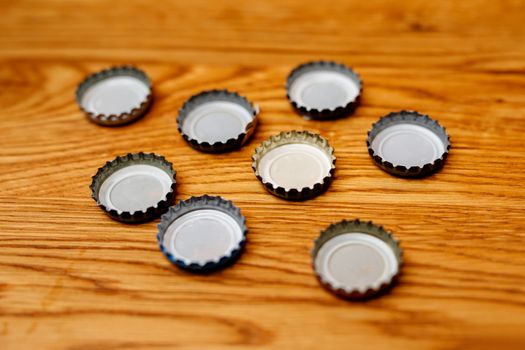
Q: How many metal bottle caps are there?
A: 8